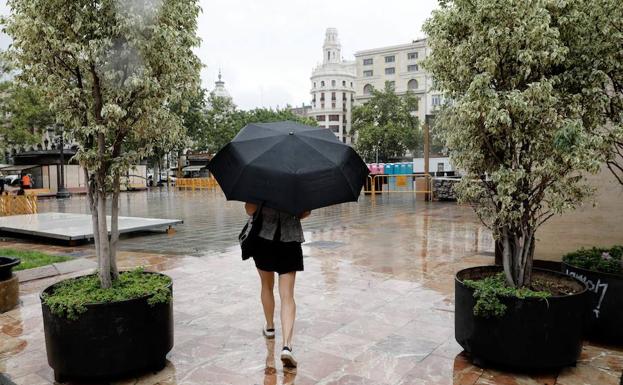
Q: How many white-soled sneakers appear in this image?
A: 2